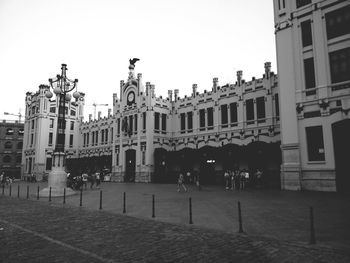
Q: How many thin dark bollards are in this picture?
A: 14